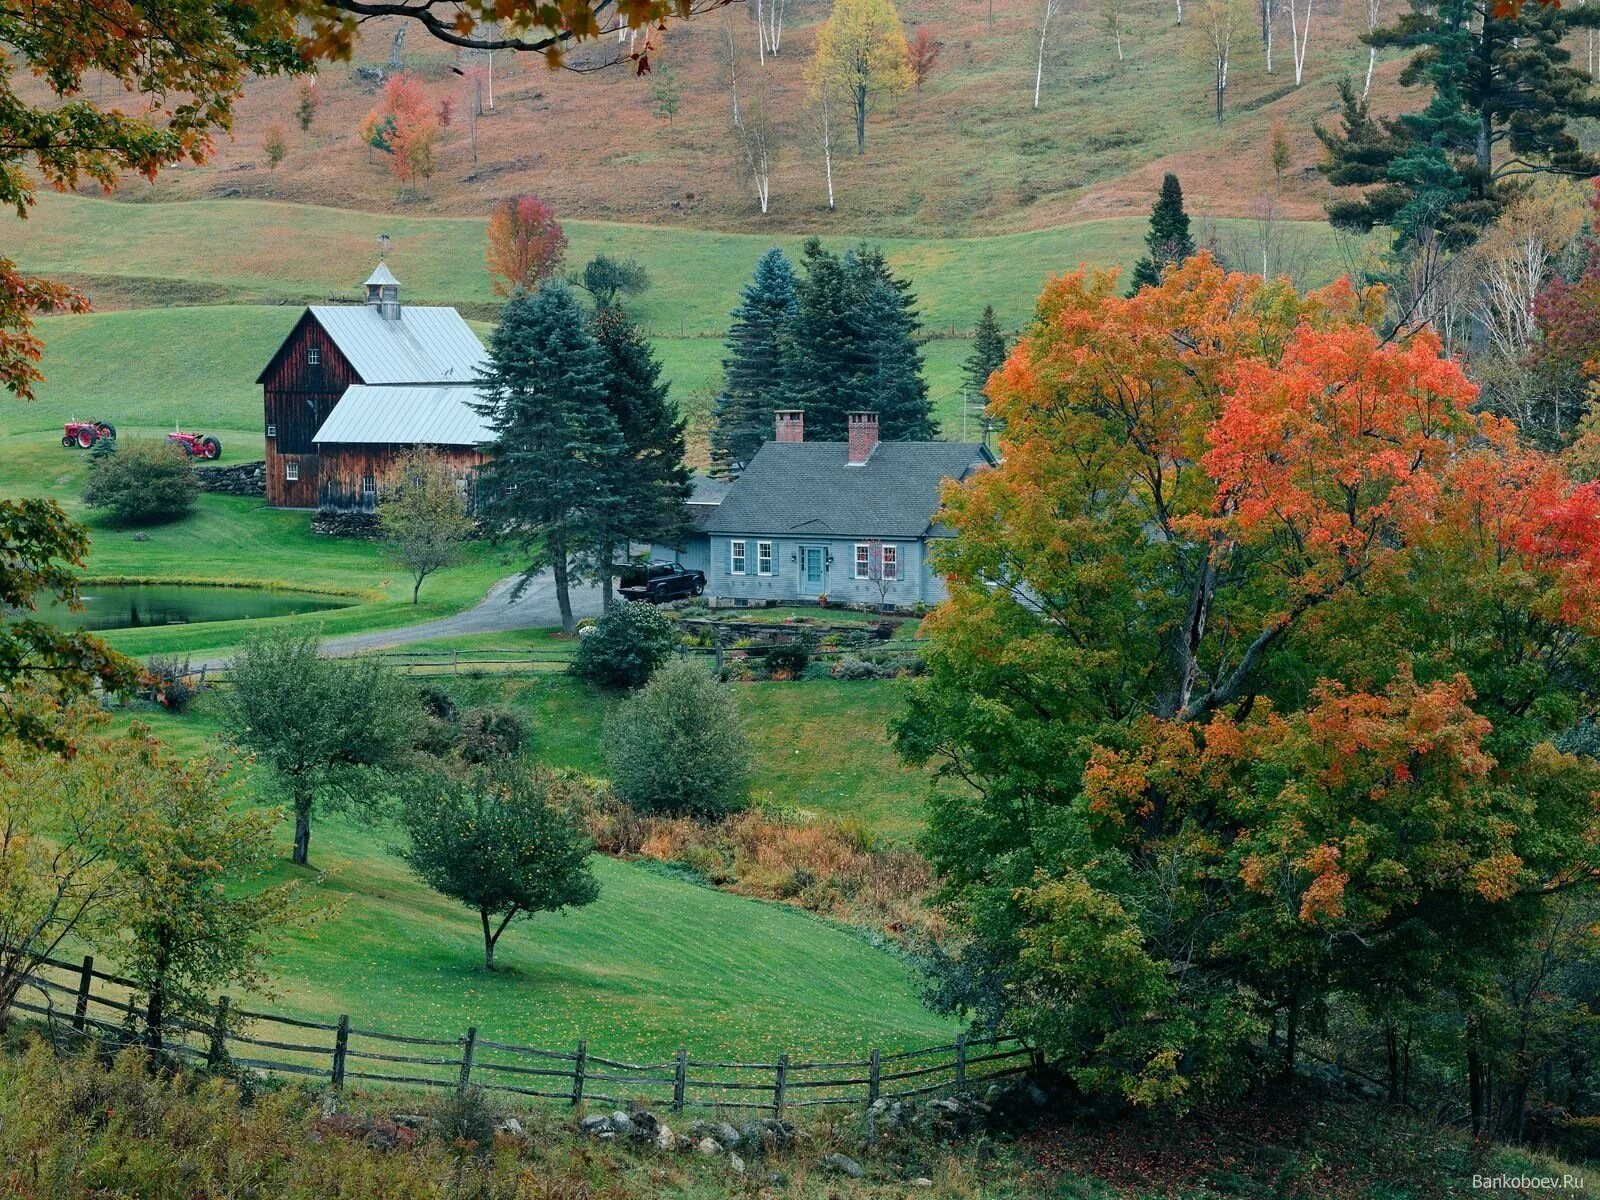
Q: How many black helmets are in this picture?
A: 0